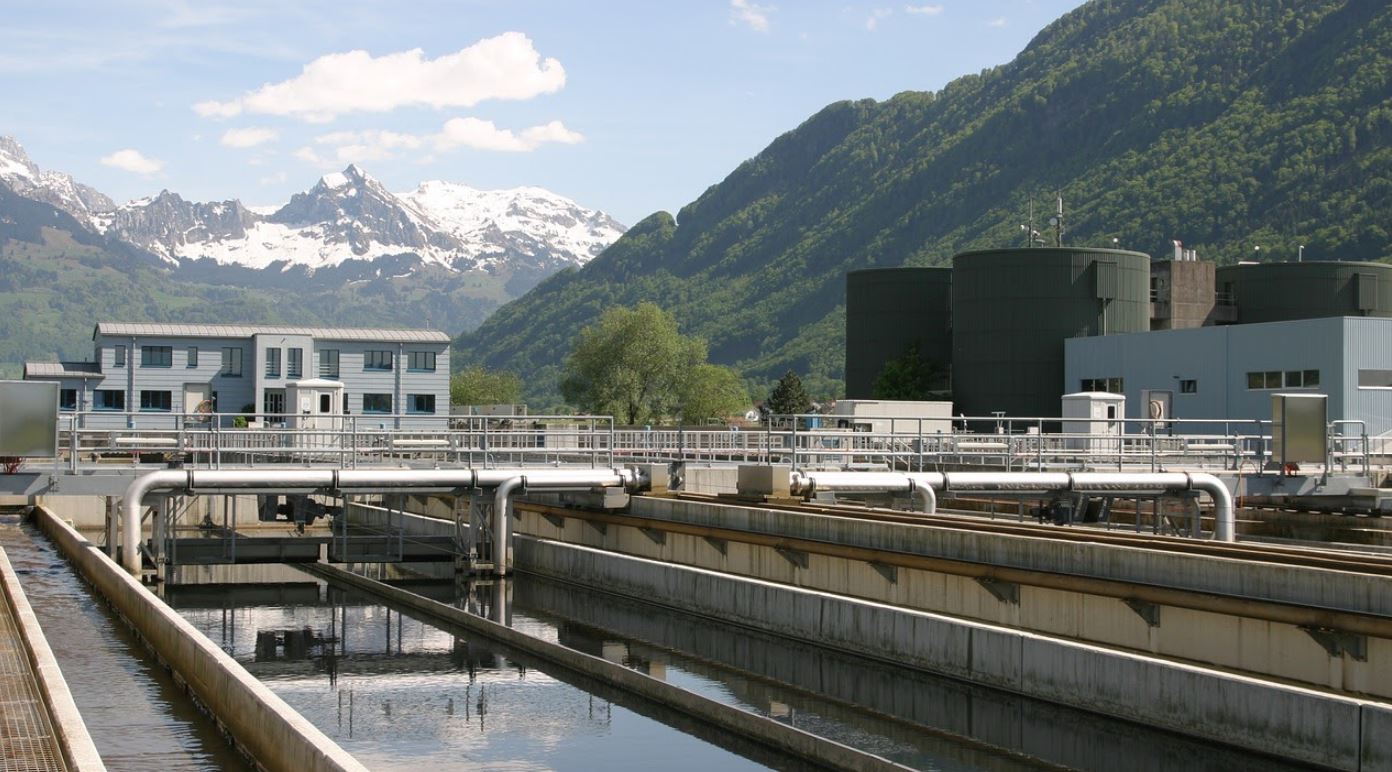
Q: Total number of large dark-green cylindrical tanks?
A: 3